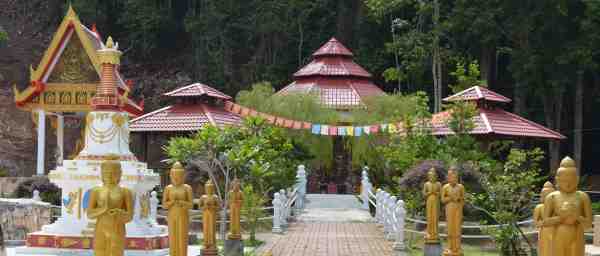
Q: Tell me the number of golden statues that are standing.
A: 8